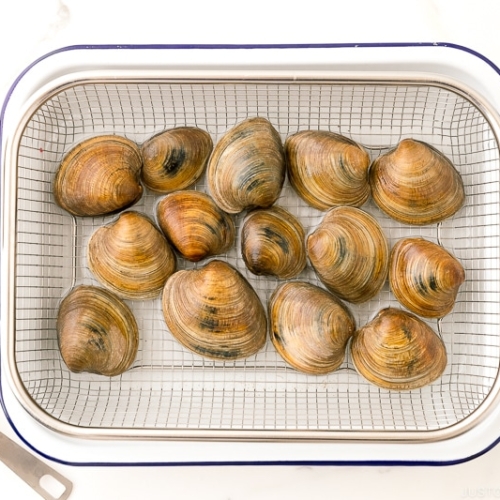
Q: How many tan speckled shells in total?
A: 14